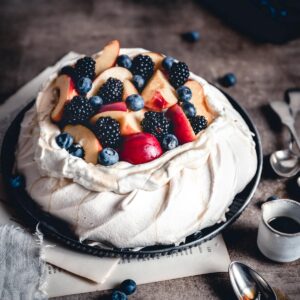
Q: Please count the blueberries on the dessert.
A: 12